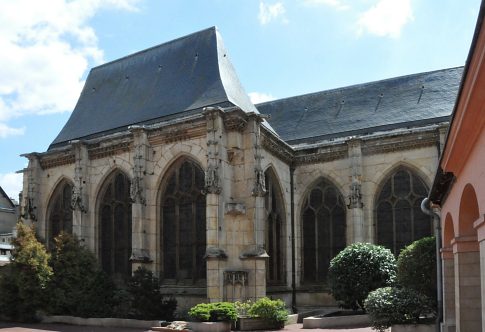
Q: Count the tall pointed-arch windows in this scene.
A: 6